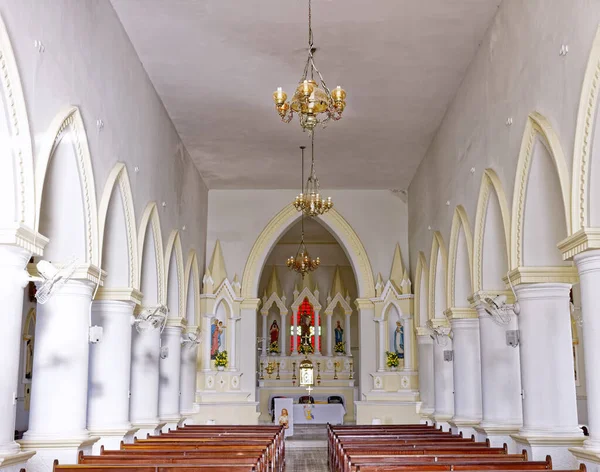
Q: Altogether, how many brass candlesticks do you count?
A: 6